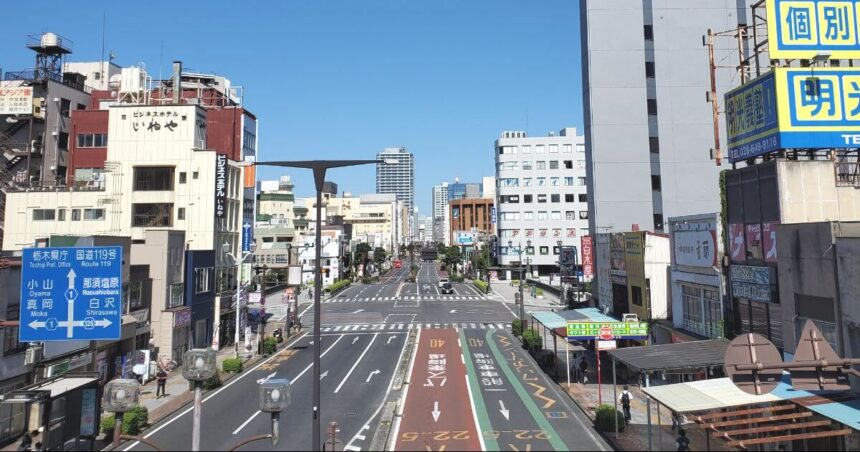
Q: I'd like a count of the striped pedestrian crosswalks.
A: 2